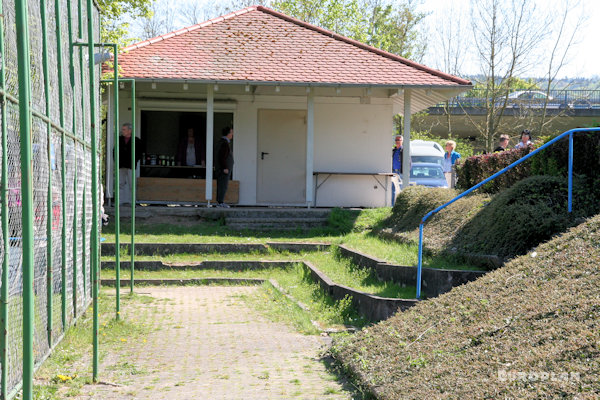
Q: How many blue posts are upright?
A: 2